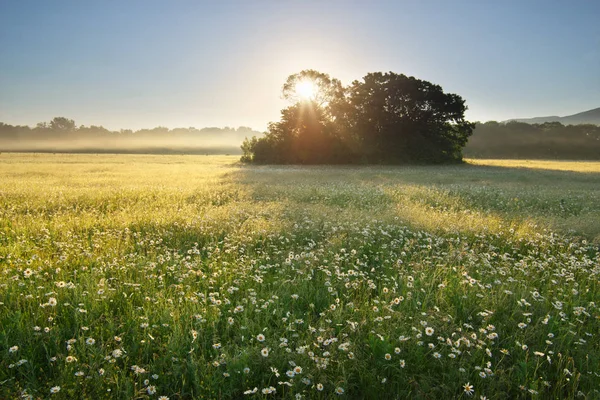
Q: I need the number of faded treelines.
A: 2